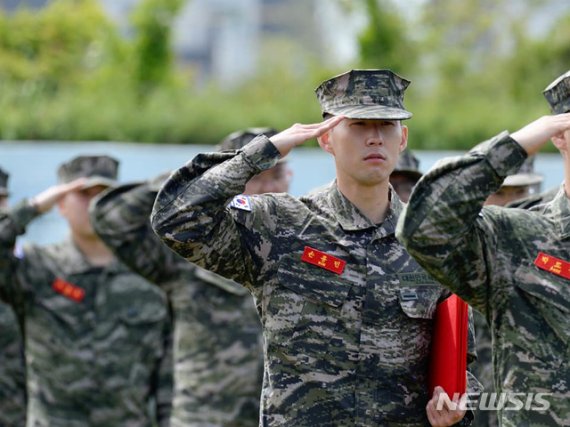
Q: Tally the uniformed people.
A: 7